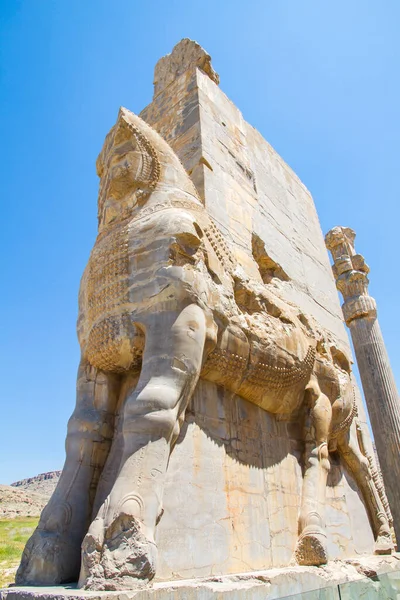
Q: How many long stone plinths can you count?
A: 1